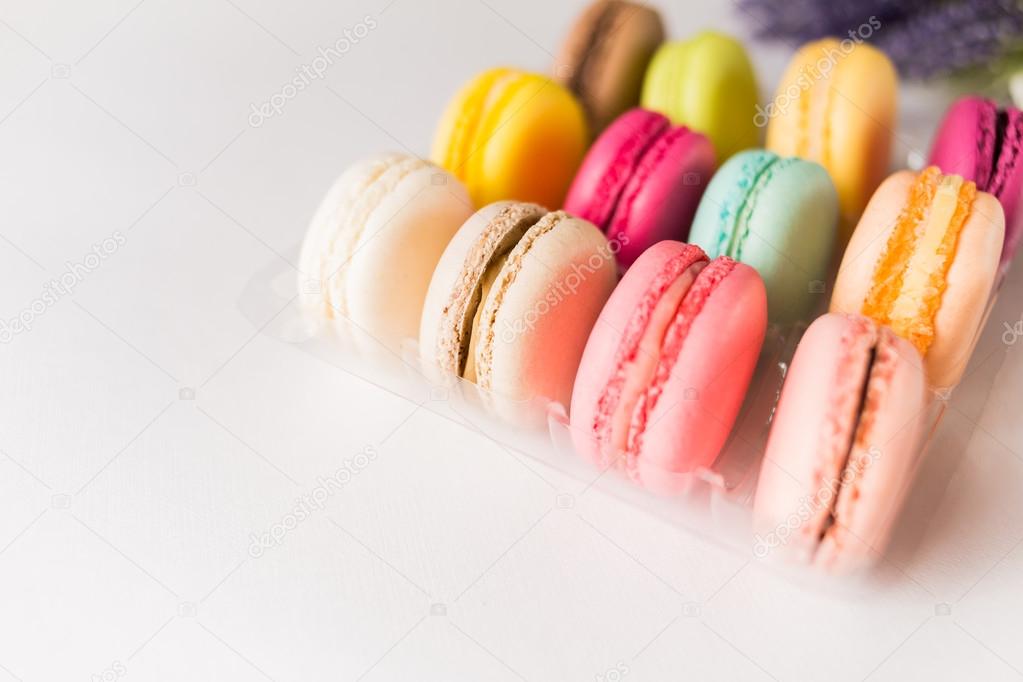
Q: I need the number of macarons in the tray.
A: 12